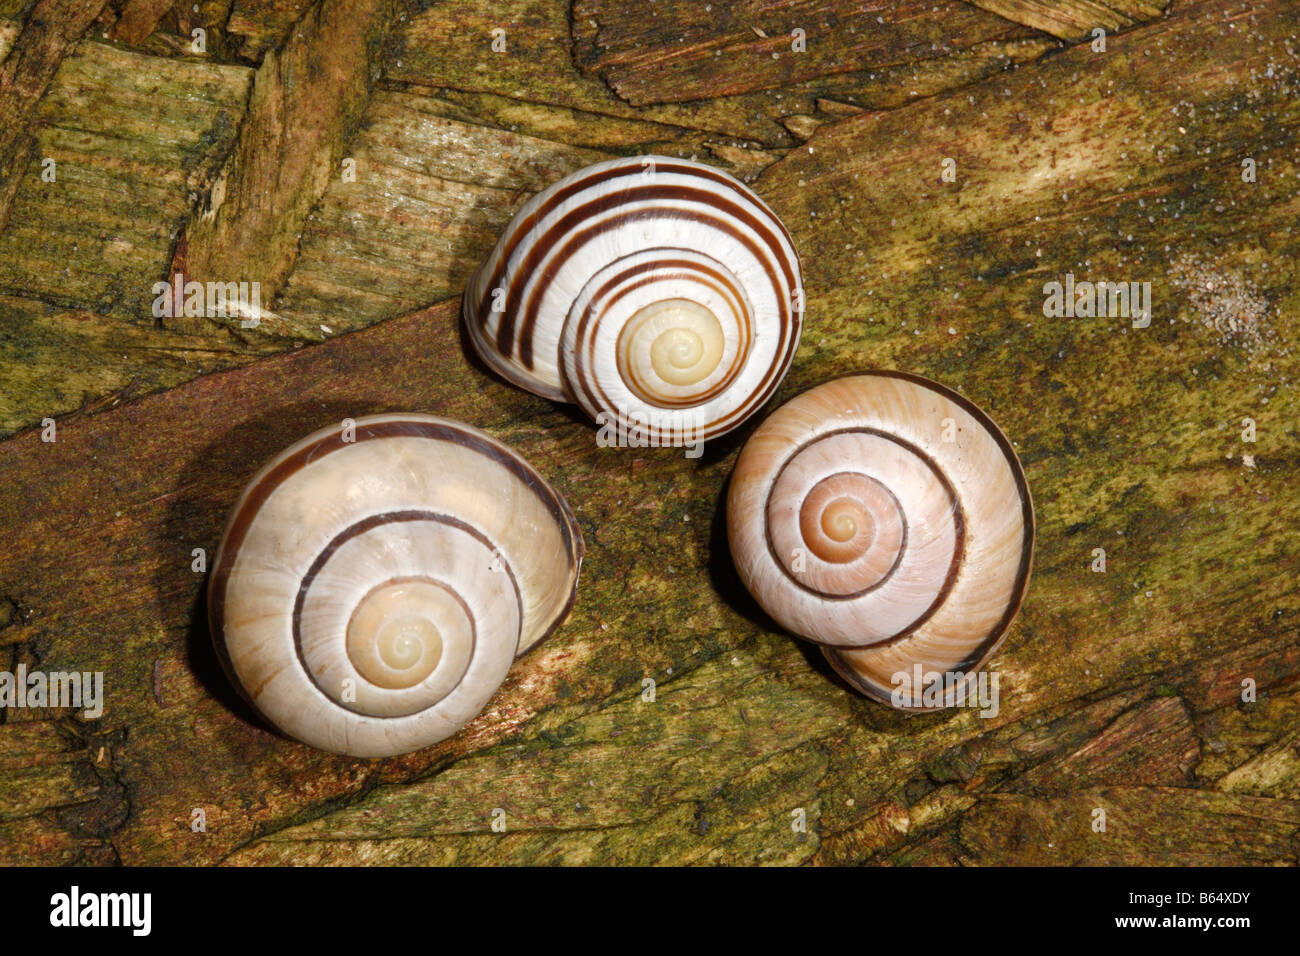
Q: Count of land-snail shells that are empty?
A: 3